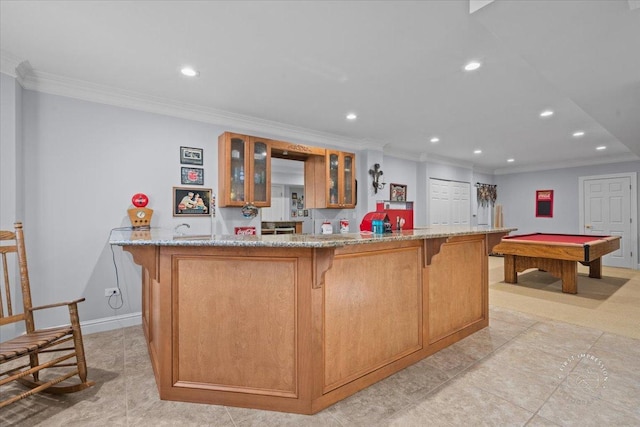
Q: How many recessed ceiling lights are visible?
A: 9